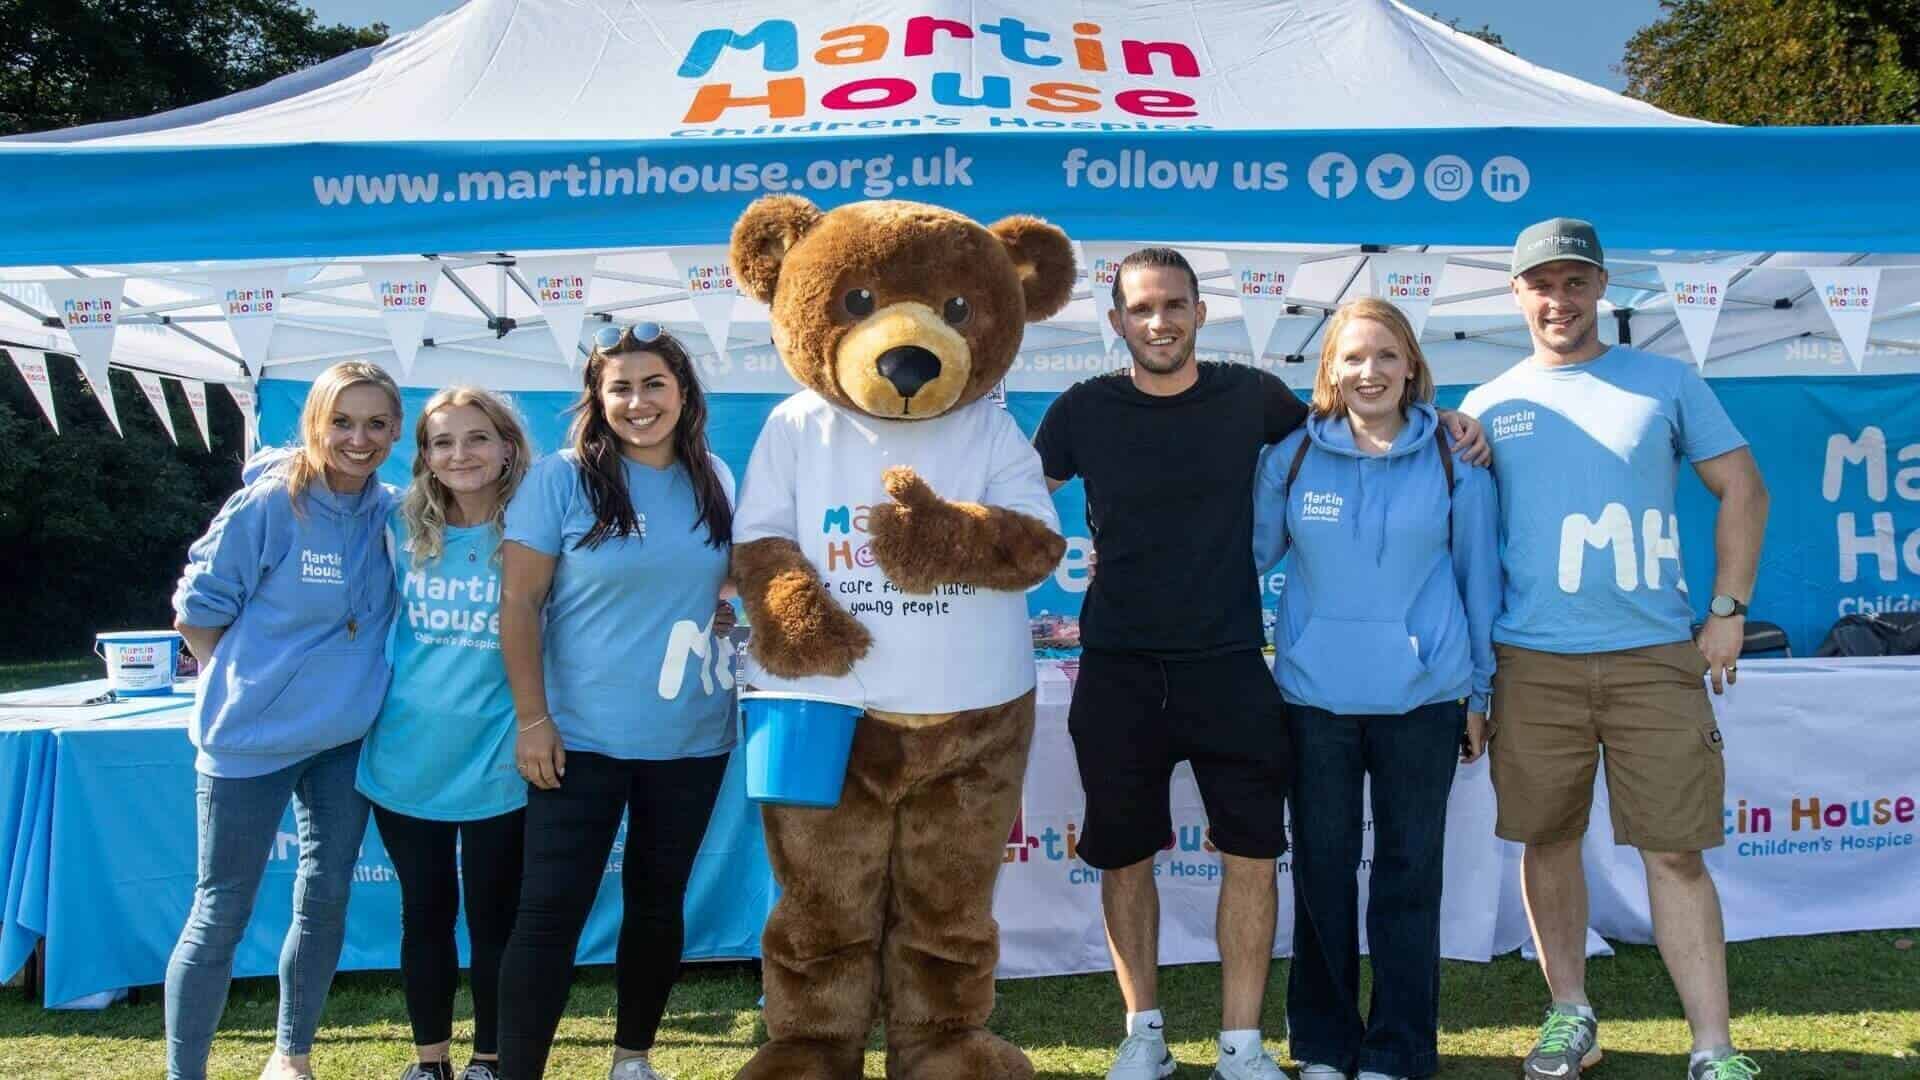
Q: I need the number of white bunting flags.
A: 15